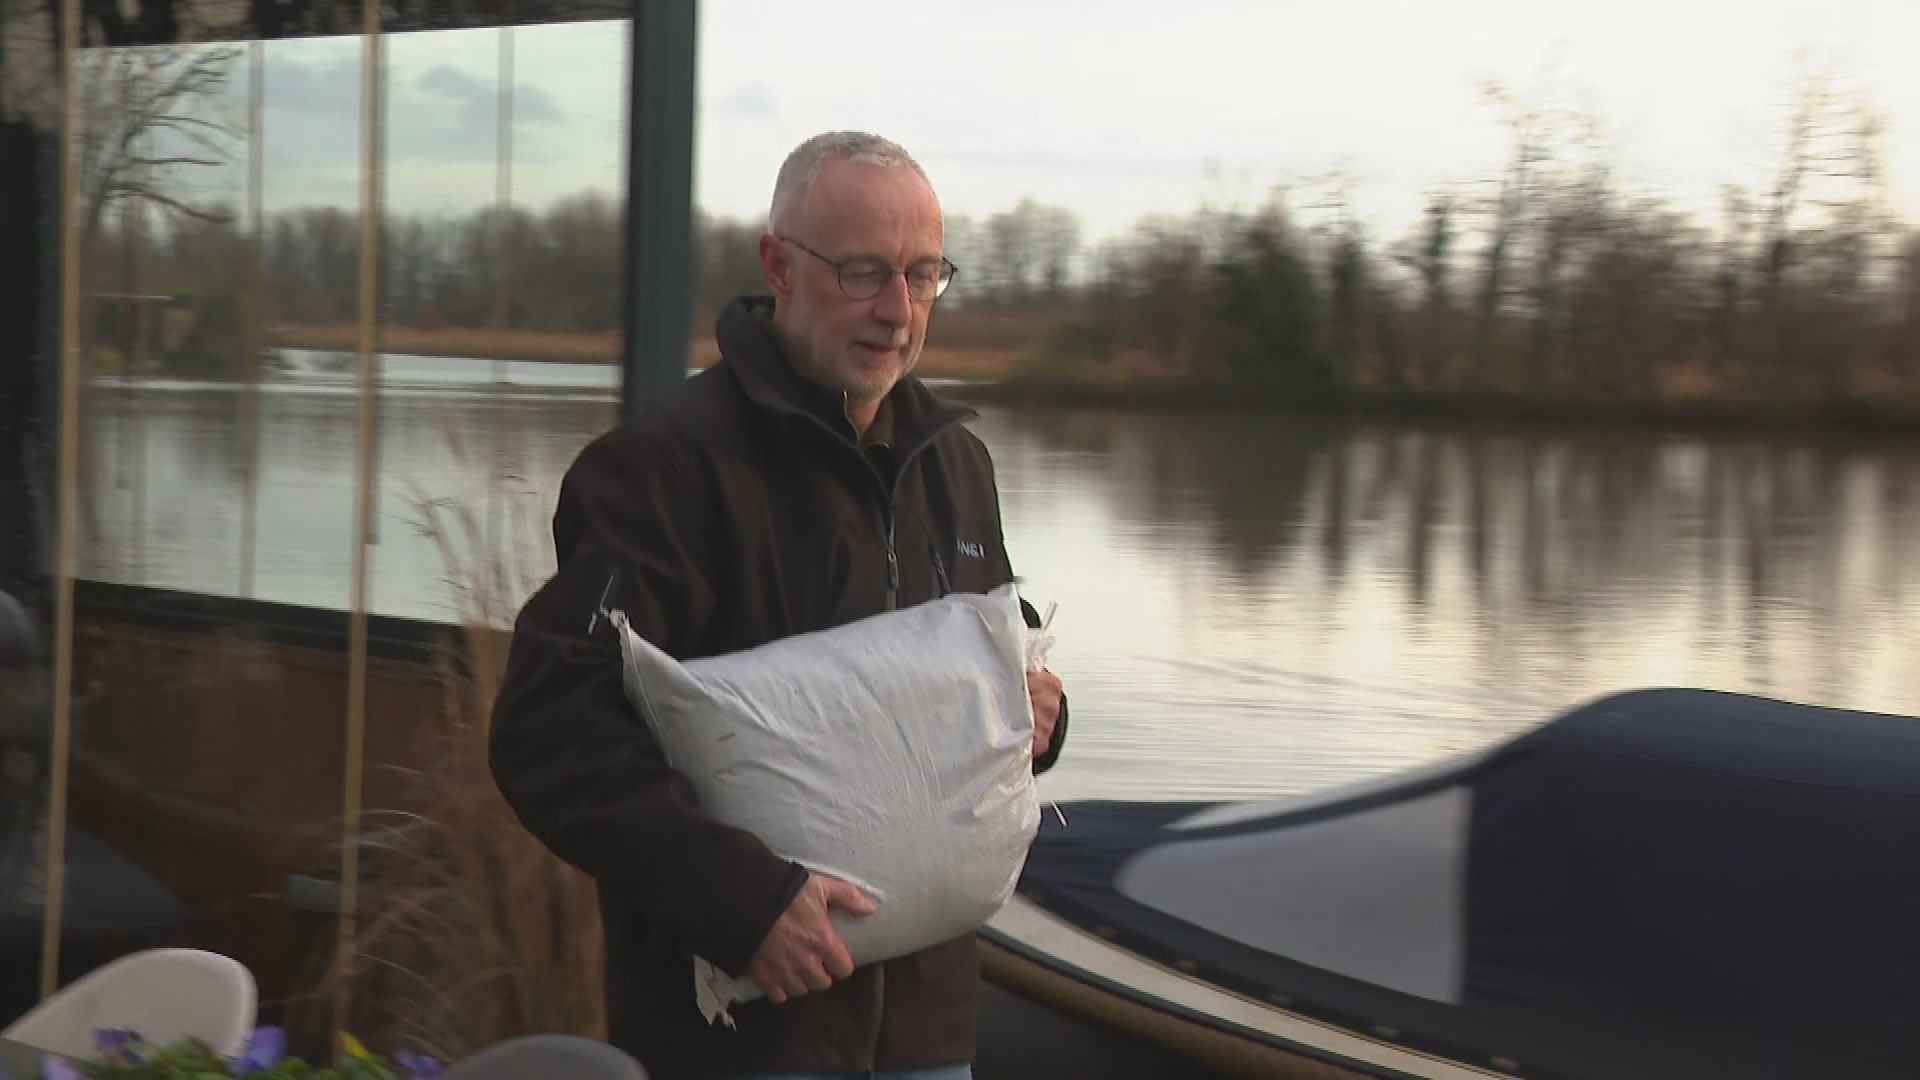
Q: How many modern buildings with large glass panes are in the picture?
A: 1